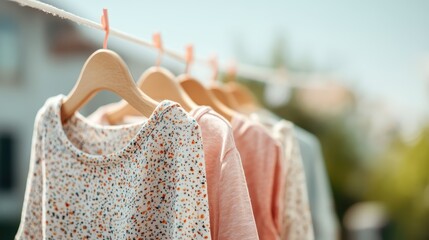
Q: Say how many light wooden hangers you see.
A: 5